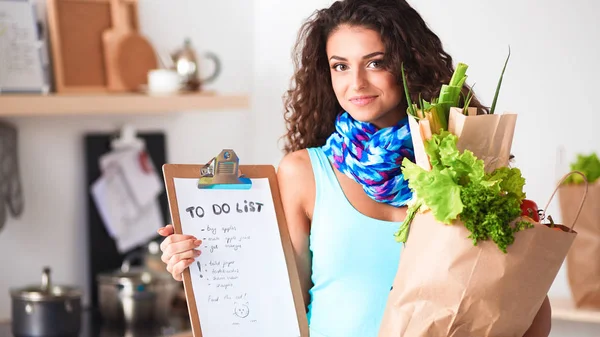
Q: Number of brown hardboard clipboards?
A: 1